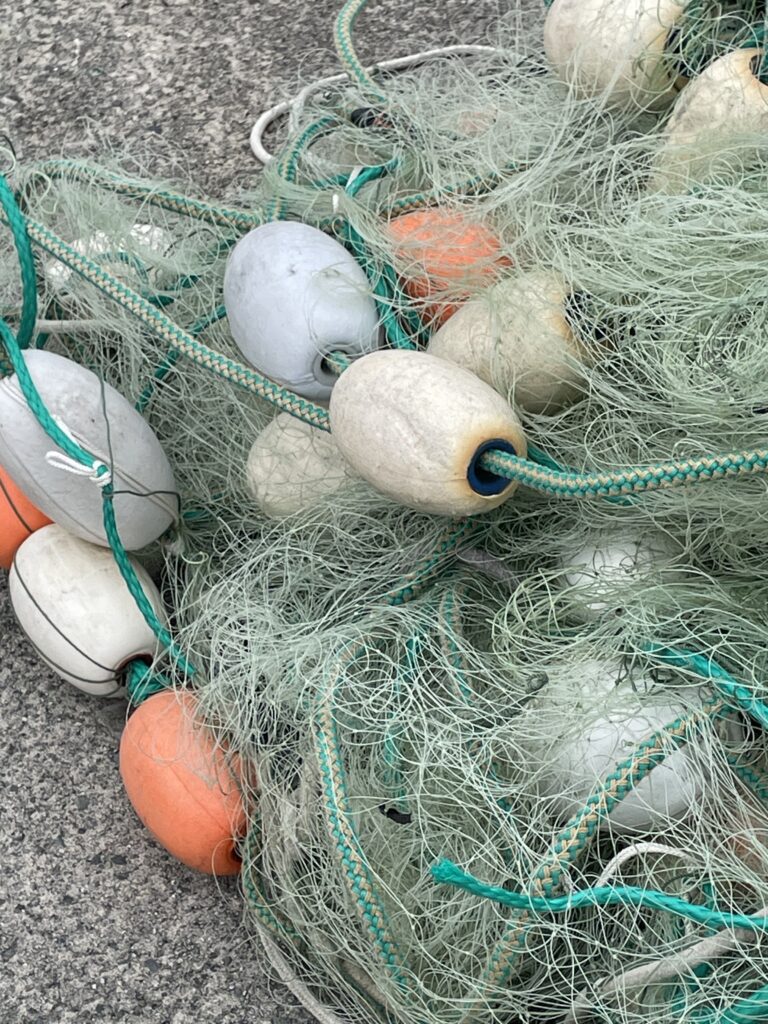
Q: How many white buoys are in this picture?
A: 10